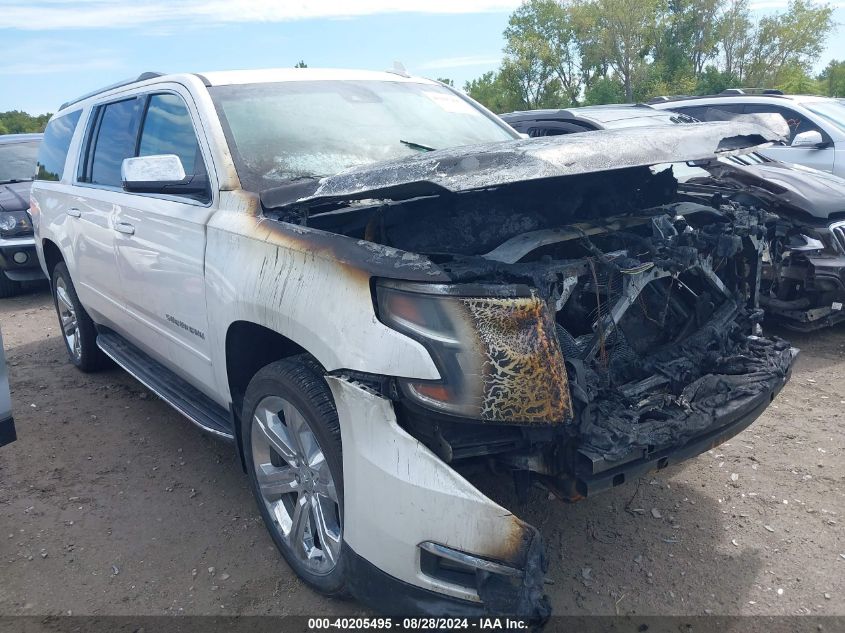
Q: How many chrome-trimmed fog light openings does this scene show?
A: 1